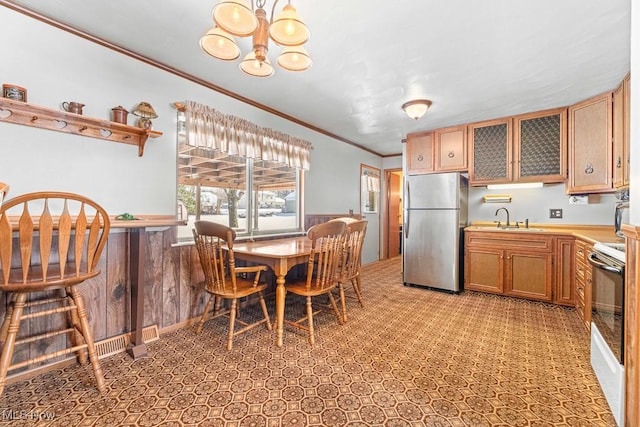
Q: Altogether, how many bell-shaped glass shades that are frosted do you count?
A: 5